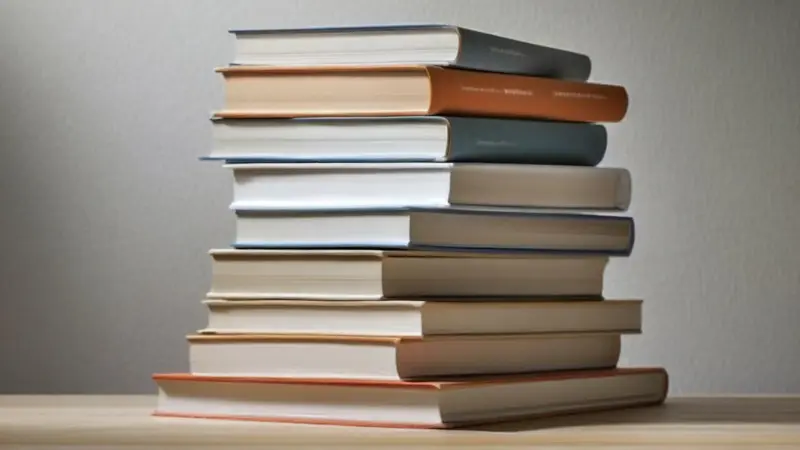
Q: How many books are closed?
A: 9